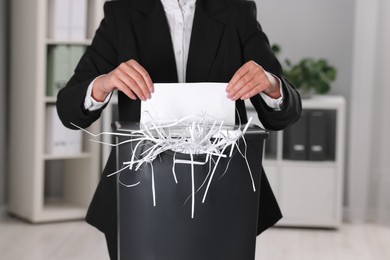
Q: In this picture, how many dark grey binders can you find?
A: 2